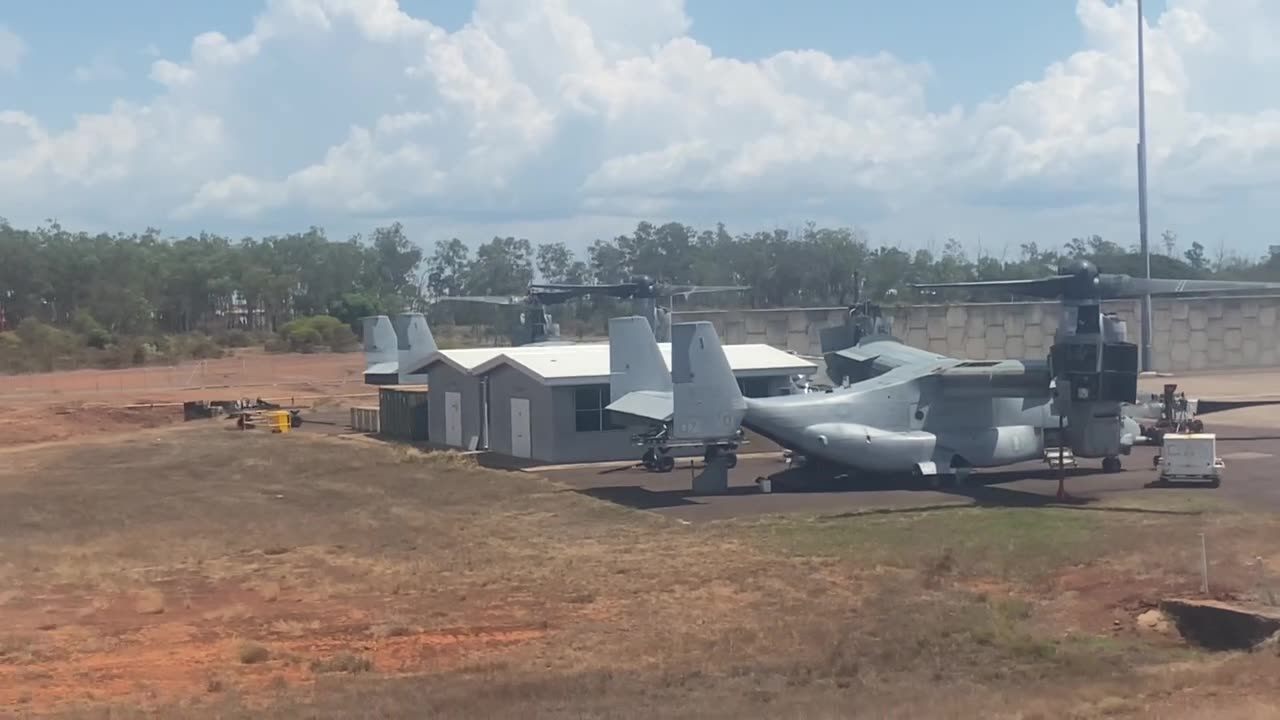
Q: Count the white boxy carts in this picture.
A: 1